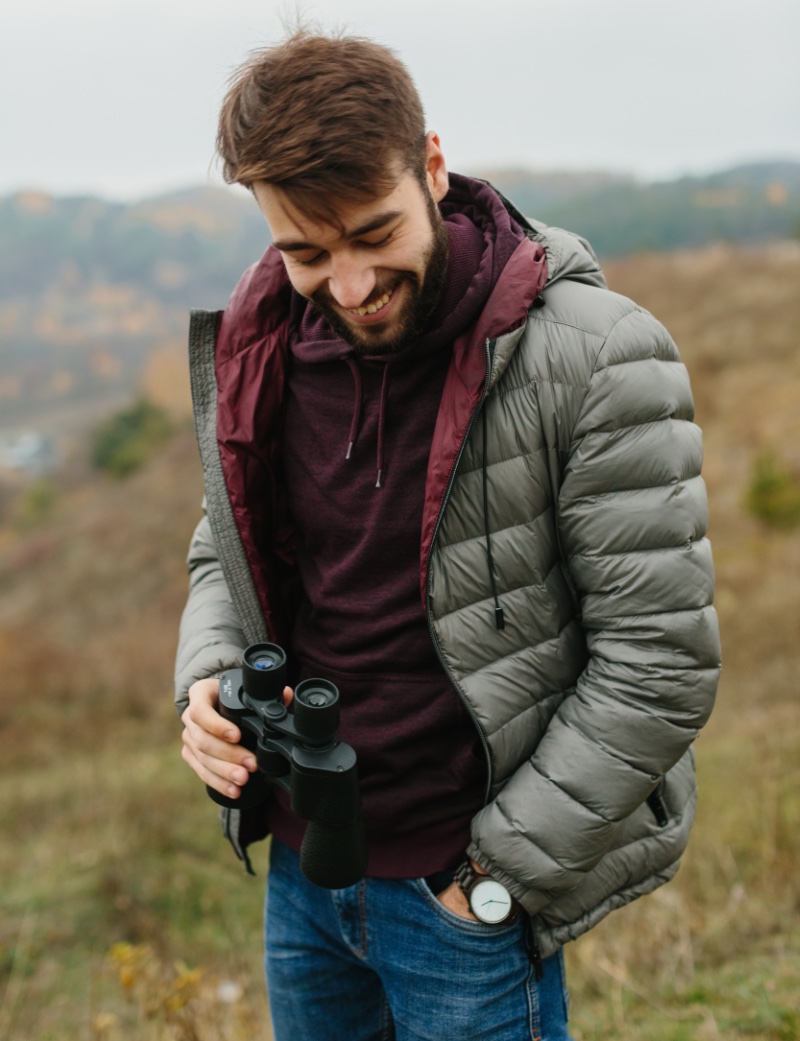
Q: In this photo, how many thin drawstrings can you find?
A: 3